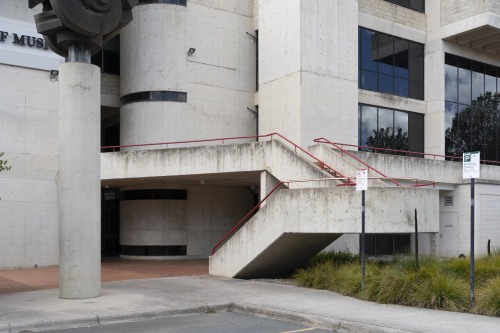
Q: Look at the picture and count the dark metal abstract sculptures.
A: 1